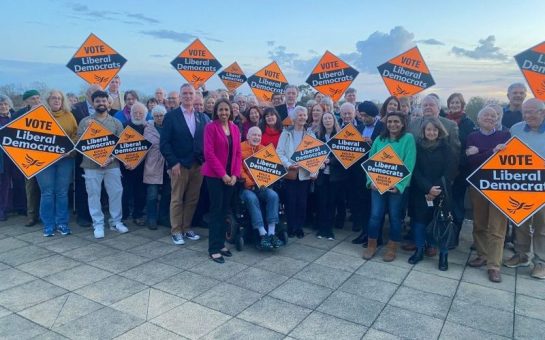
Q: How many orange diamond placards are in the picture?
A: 15